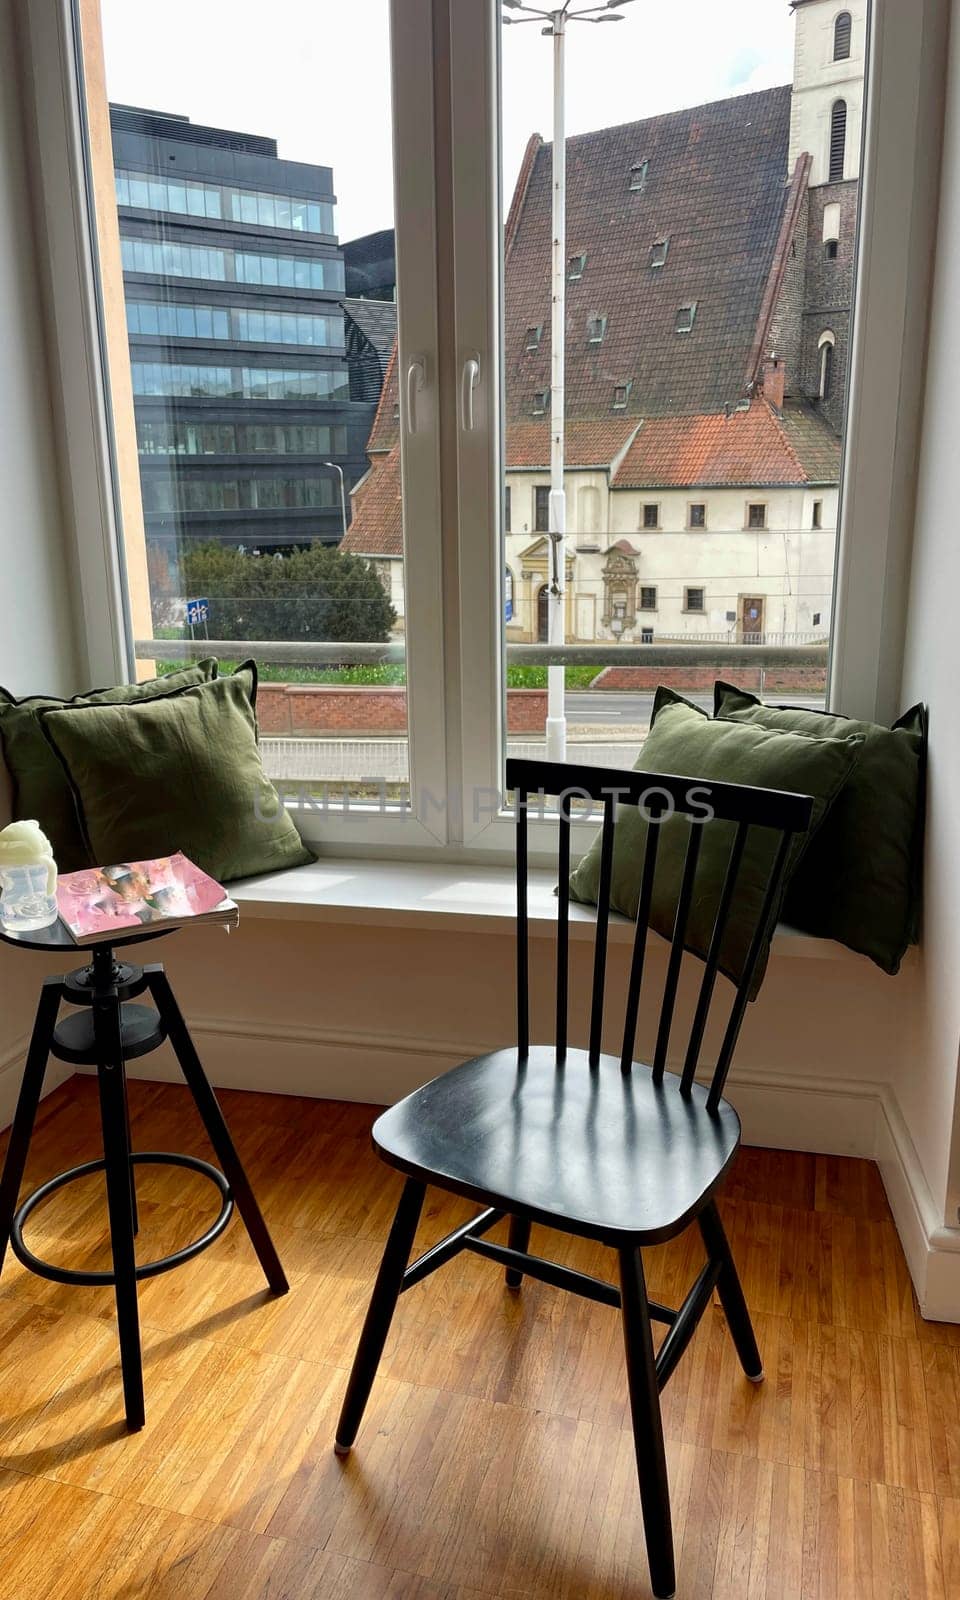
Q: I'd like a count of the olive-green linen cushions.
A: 4